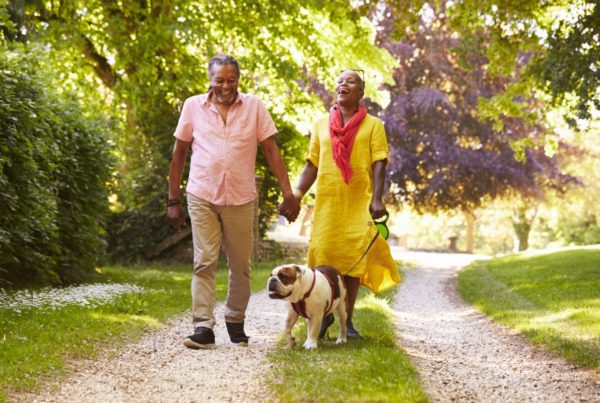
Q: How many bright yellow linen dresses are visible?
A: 1